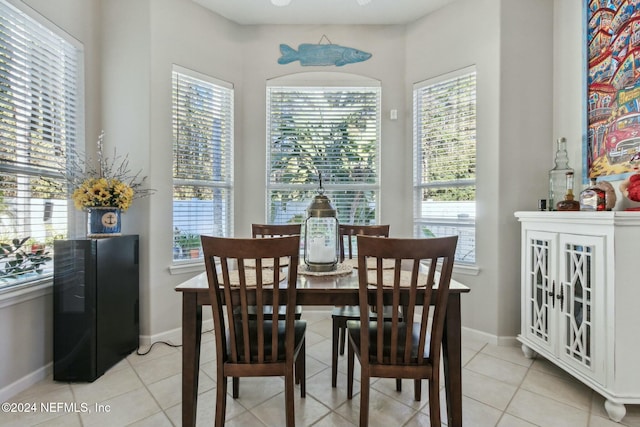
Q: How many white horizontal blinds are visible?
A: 4